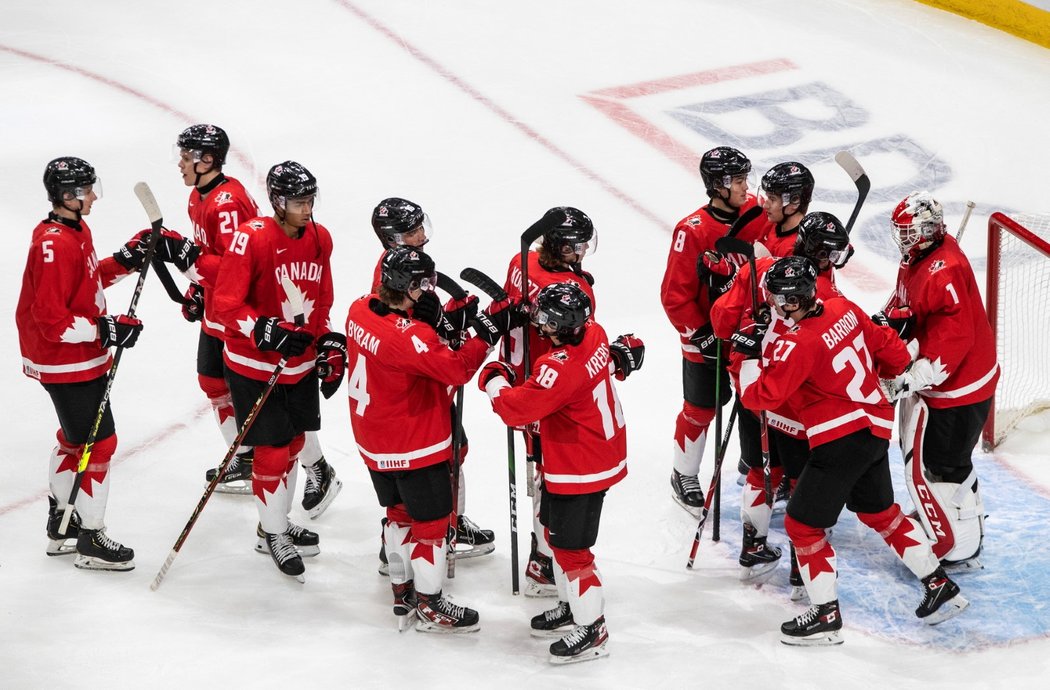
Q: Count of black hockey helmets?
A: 11